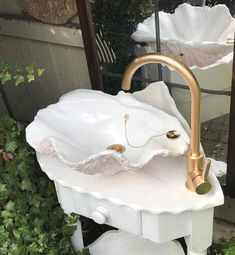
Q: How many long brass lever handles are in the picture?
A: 1